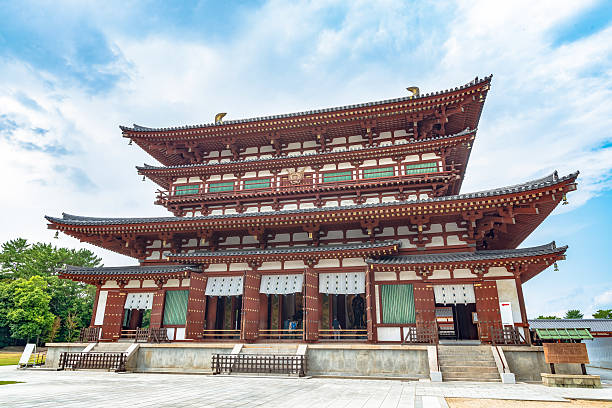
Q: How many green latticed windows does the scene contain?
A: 8